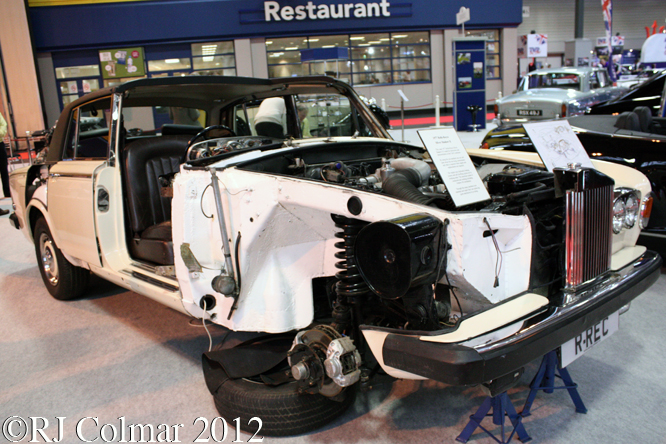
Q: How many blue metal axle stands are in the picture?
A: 2